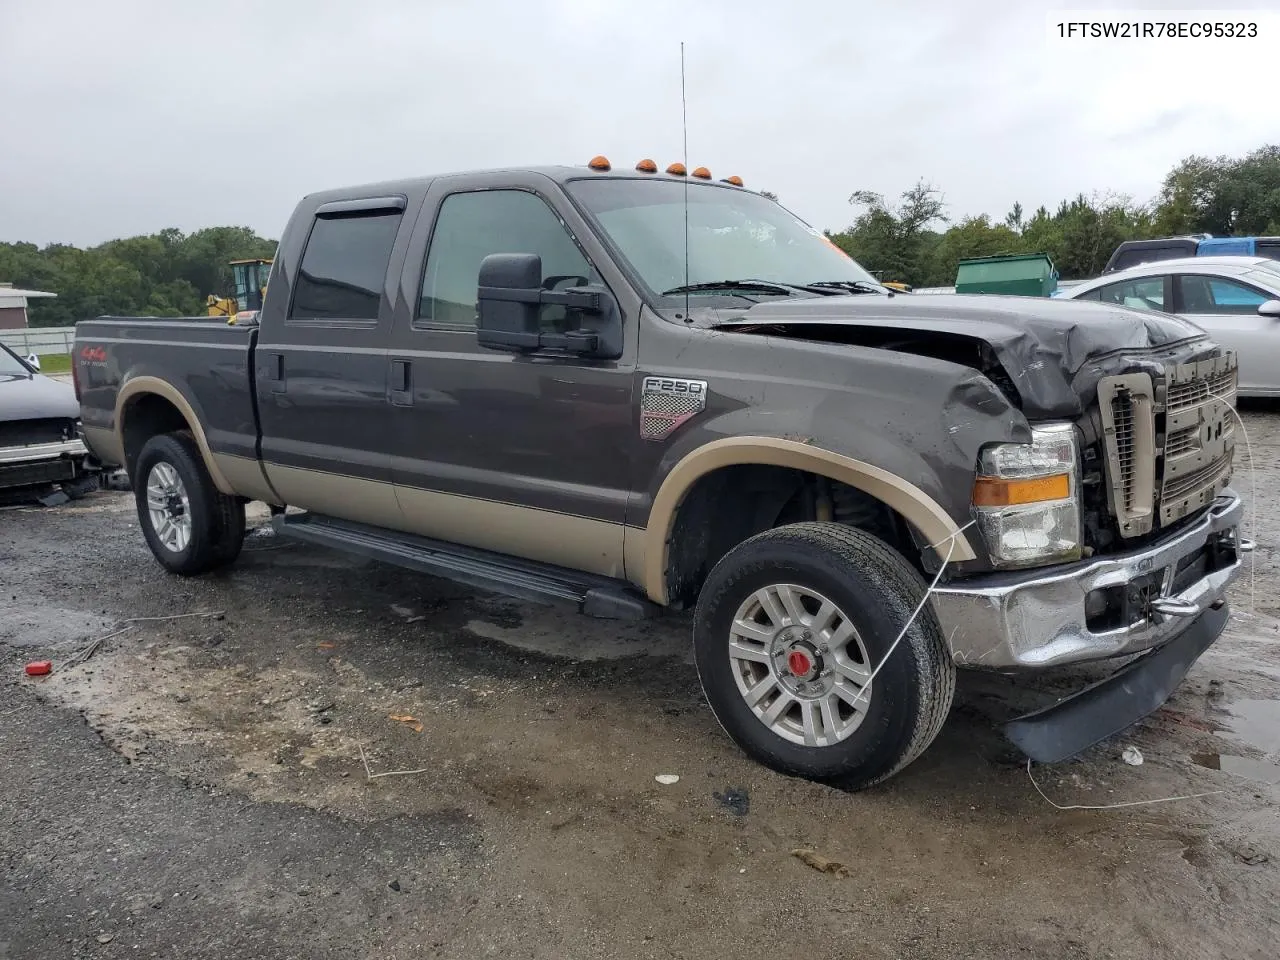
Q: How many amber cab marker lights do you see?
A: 5